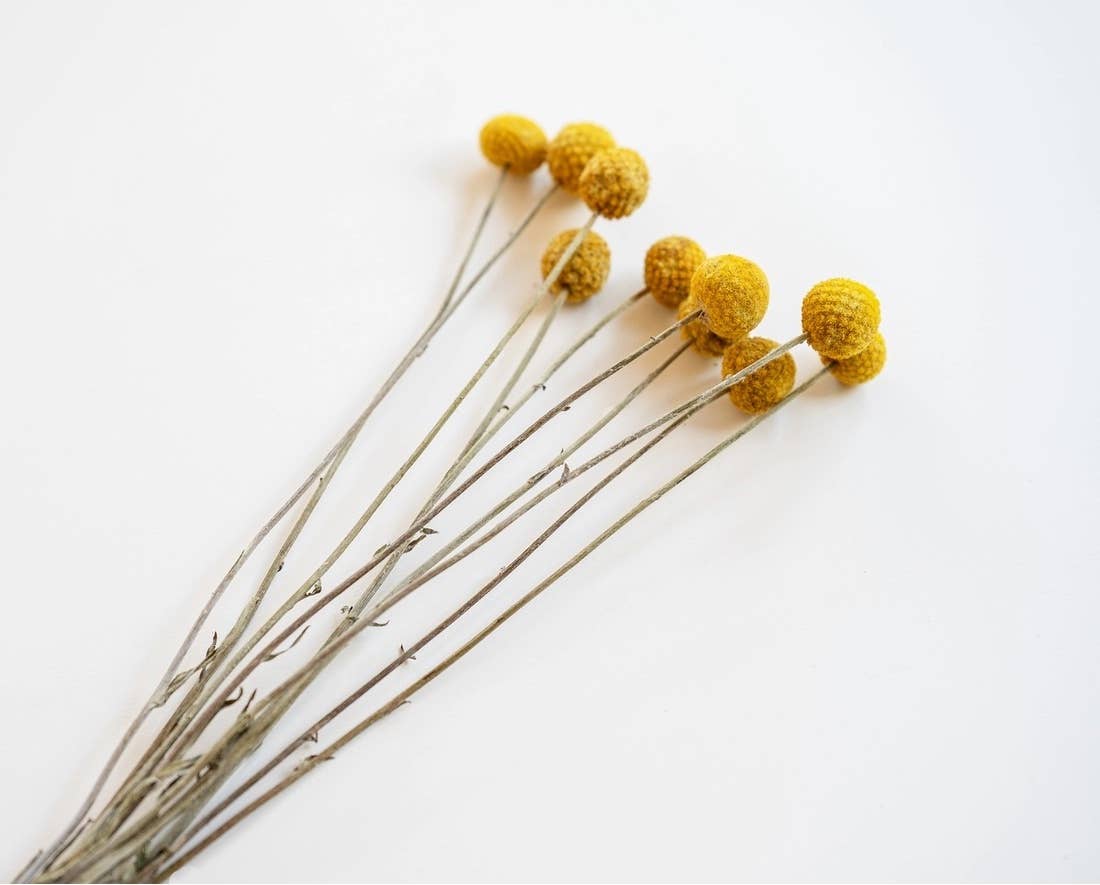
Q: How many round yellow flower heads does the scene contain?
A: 10